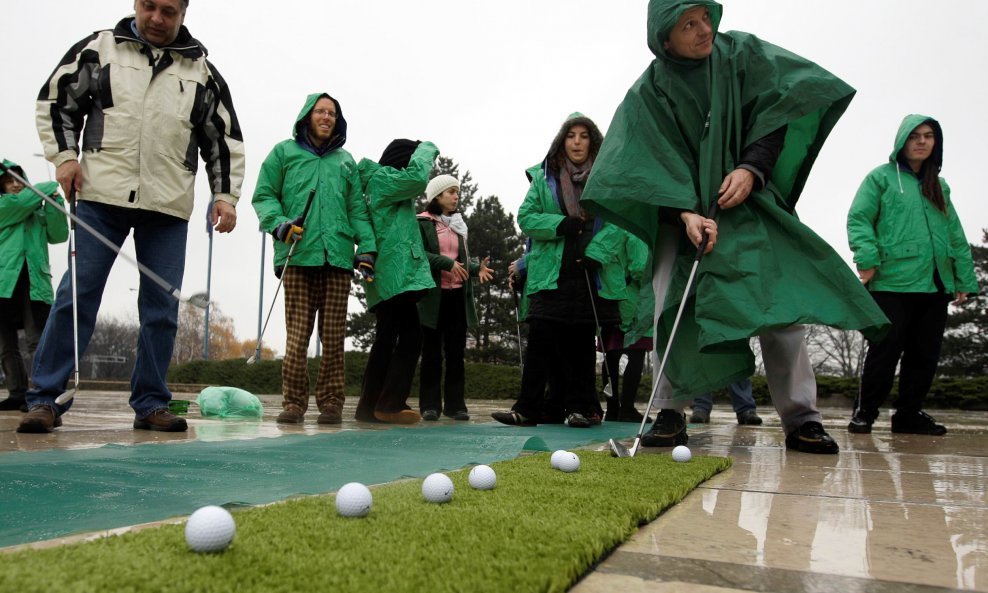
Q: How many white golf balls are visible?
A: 7